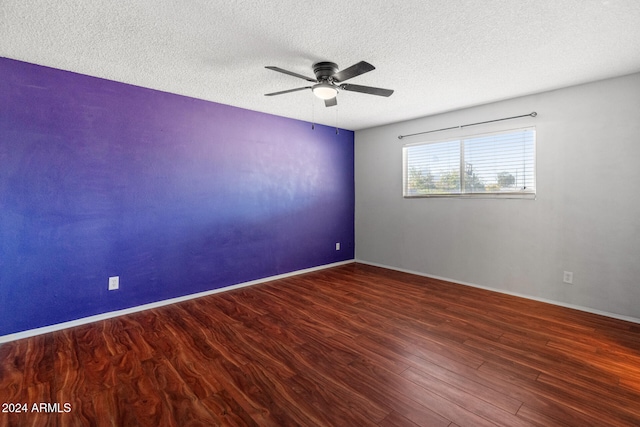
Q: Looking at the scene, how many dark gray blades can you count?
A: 5